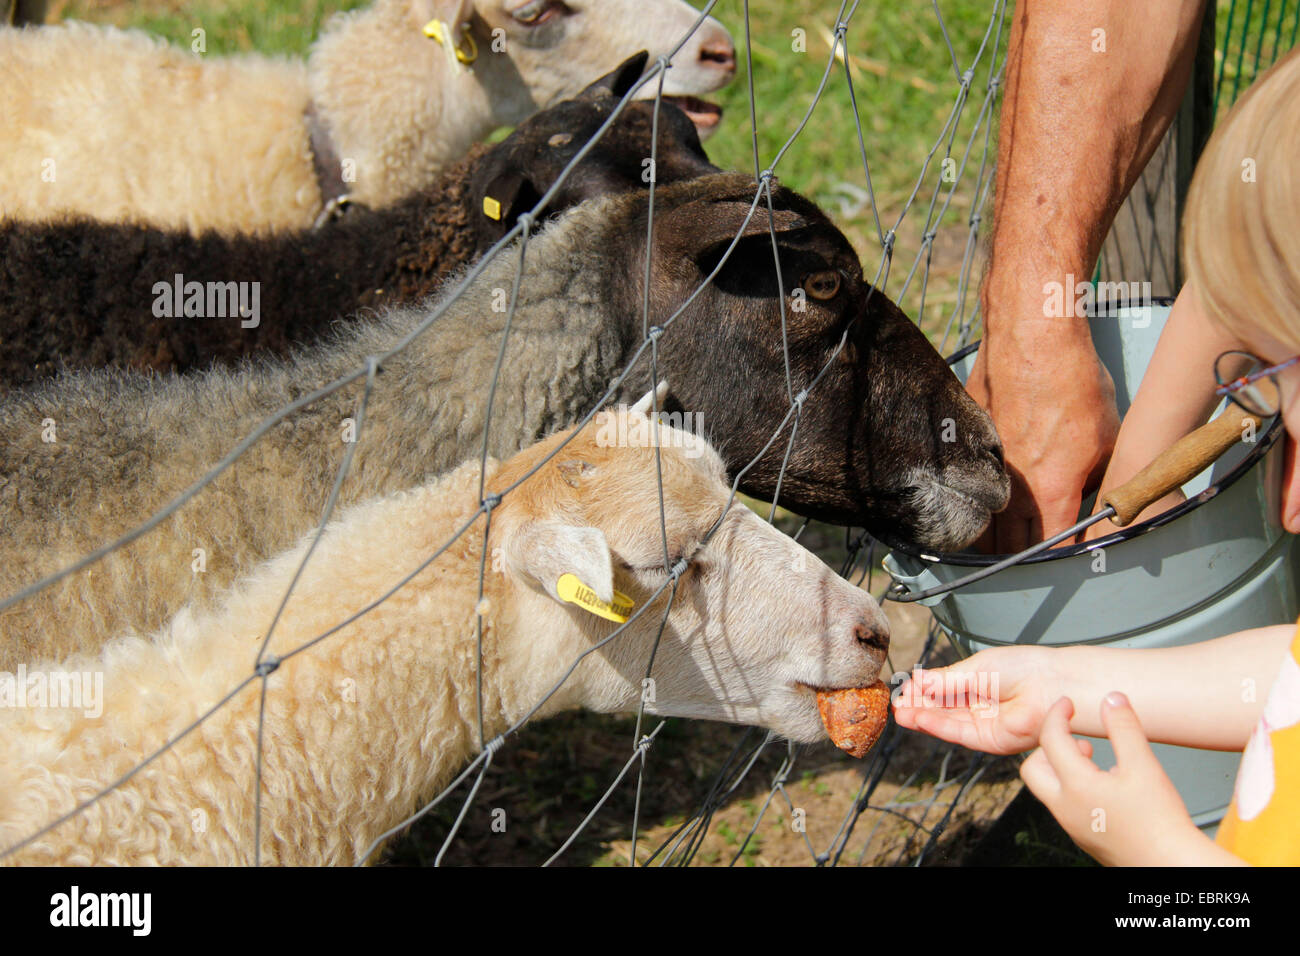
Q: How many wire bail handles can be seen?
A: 1